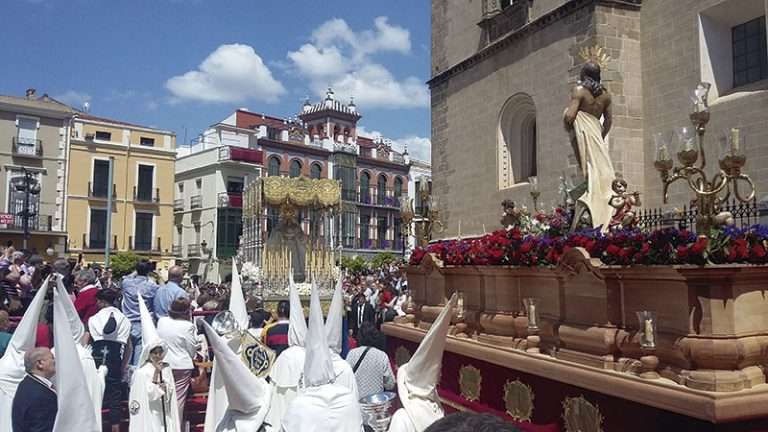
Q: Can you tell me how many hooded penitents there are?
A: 10